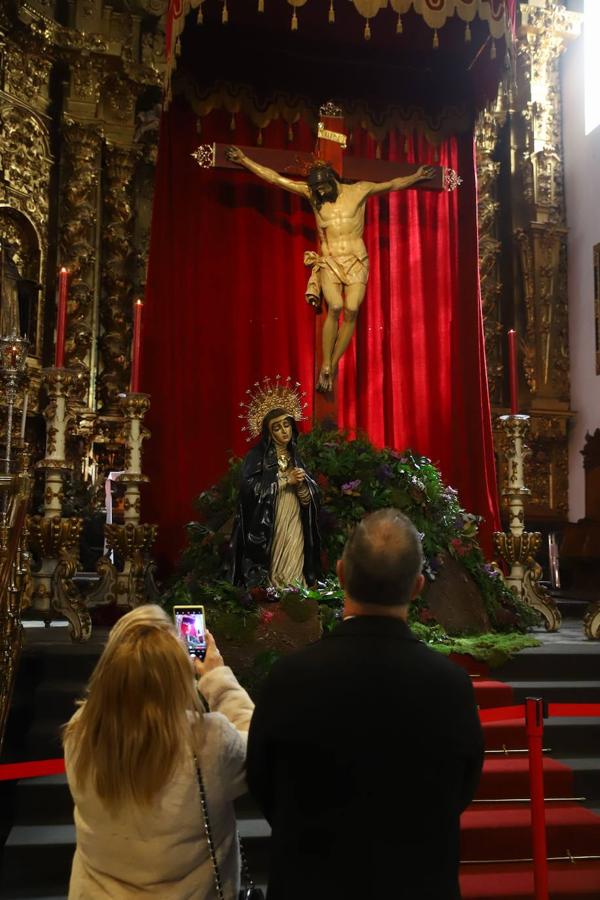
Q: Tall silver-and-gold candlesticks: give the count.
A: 3